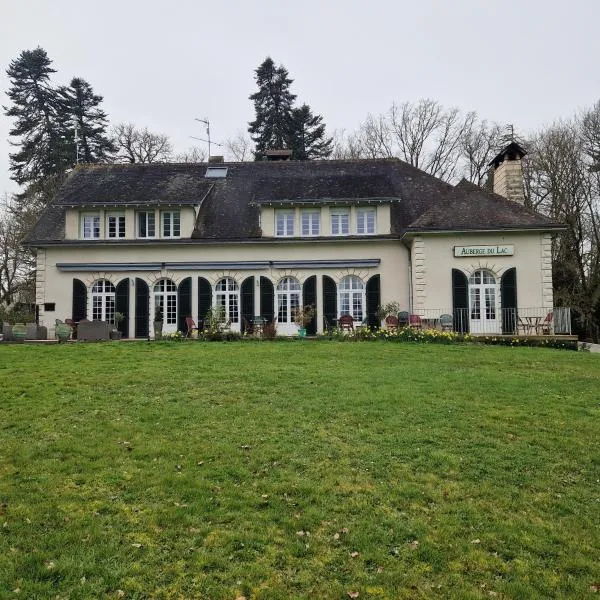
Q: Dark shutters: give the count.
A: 12